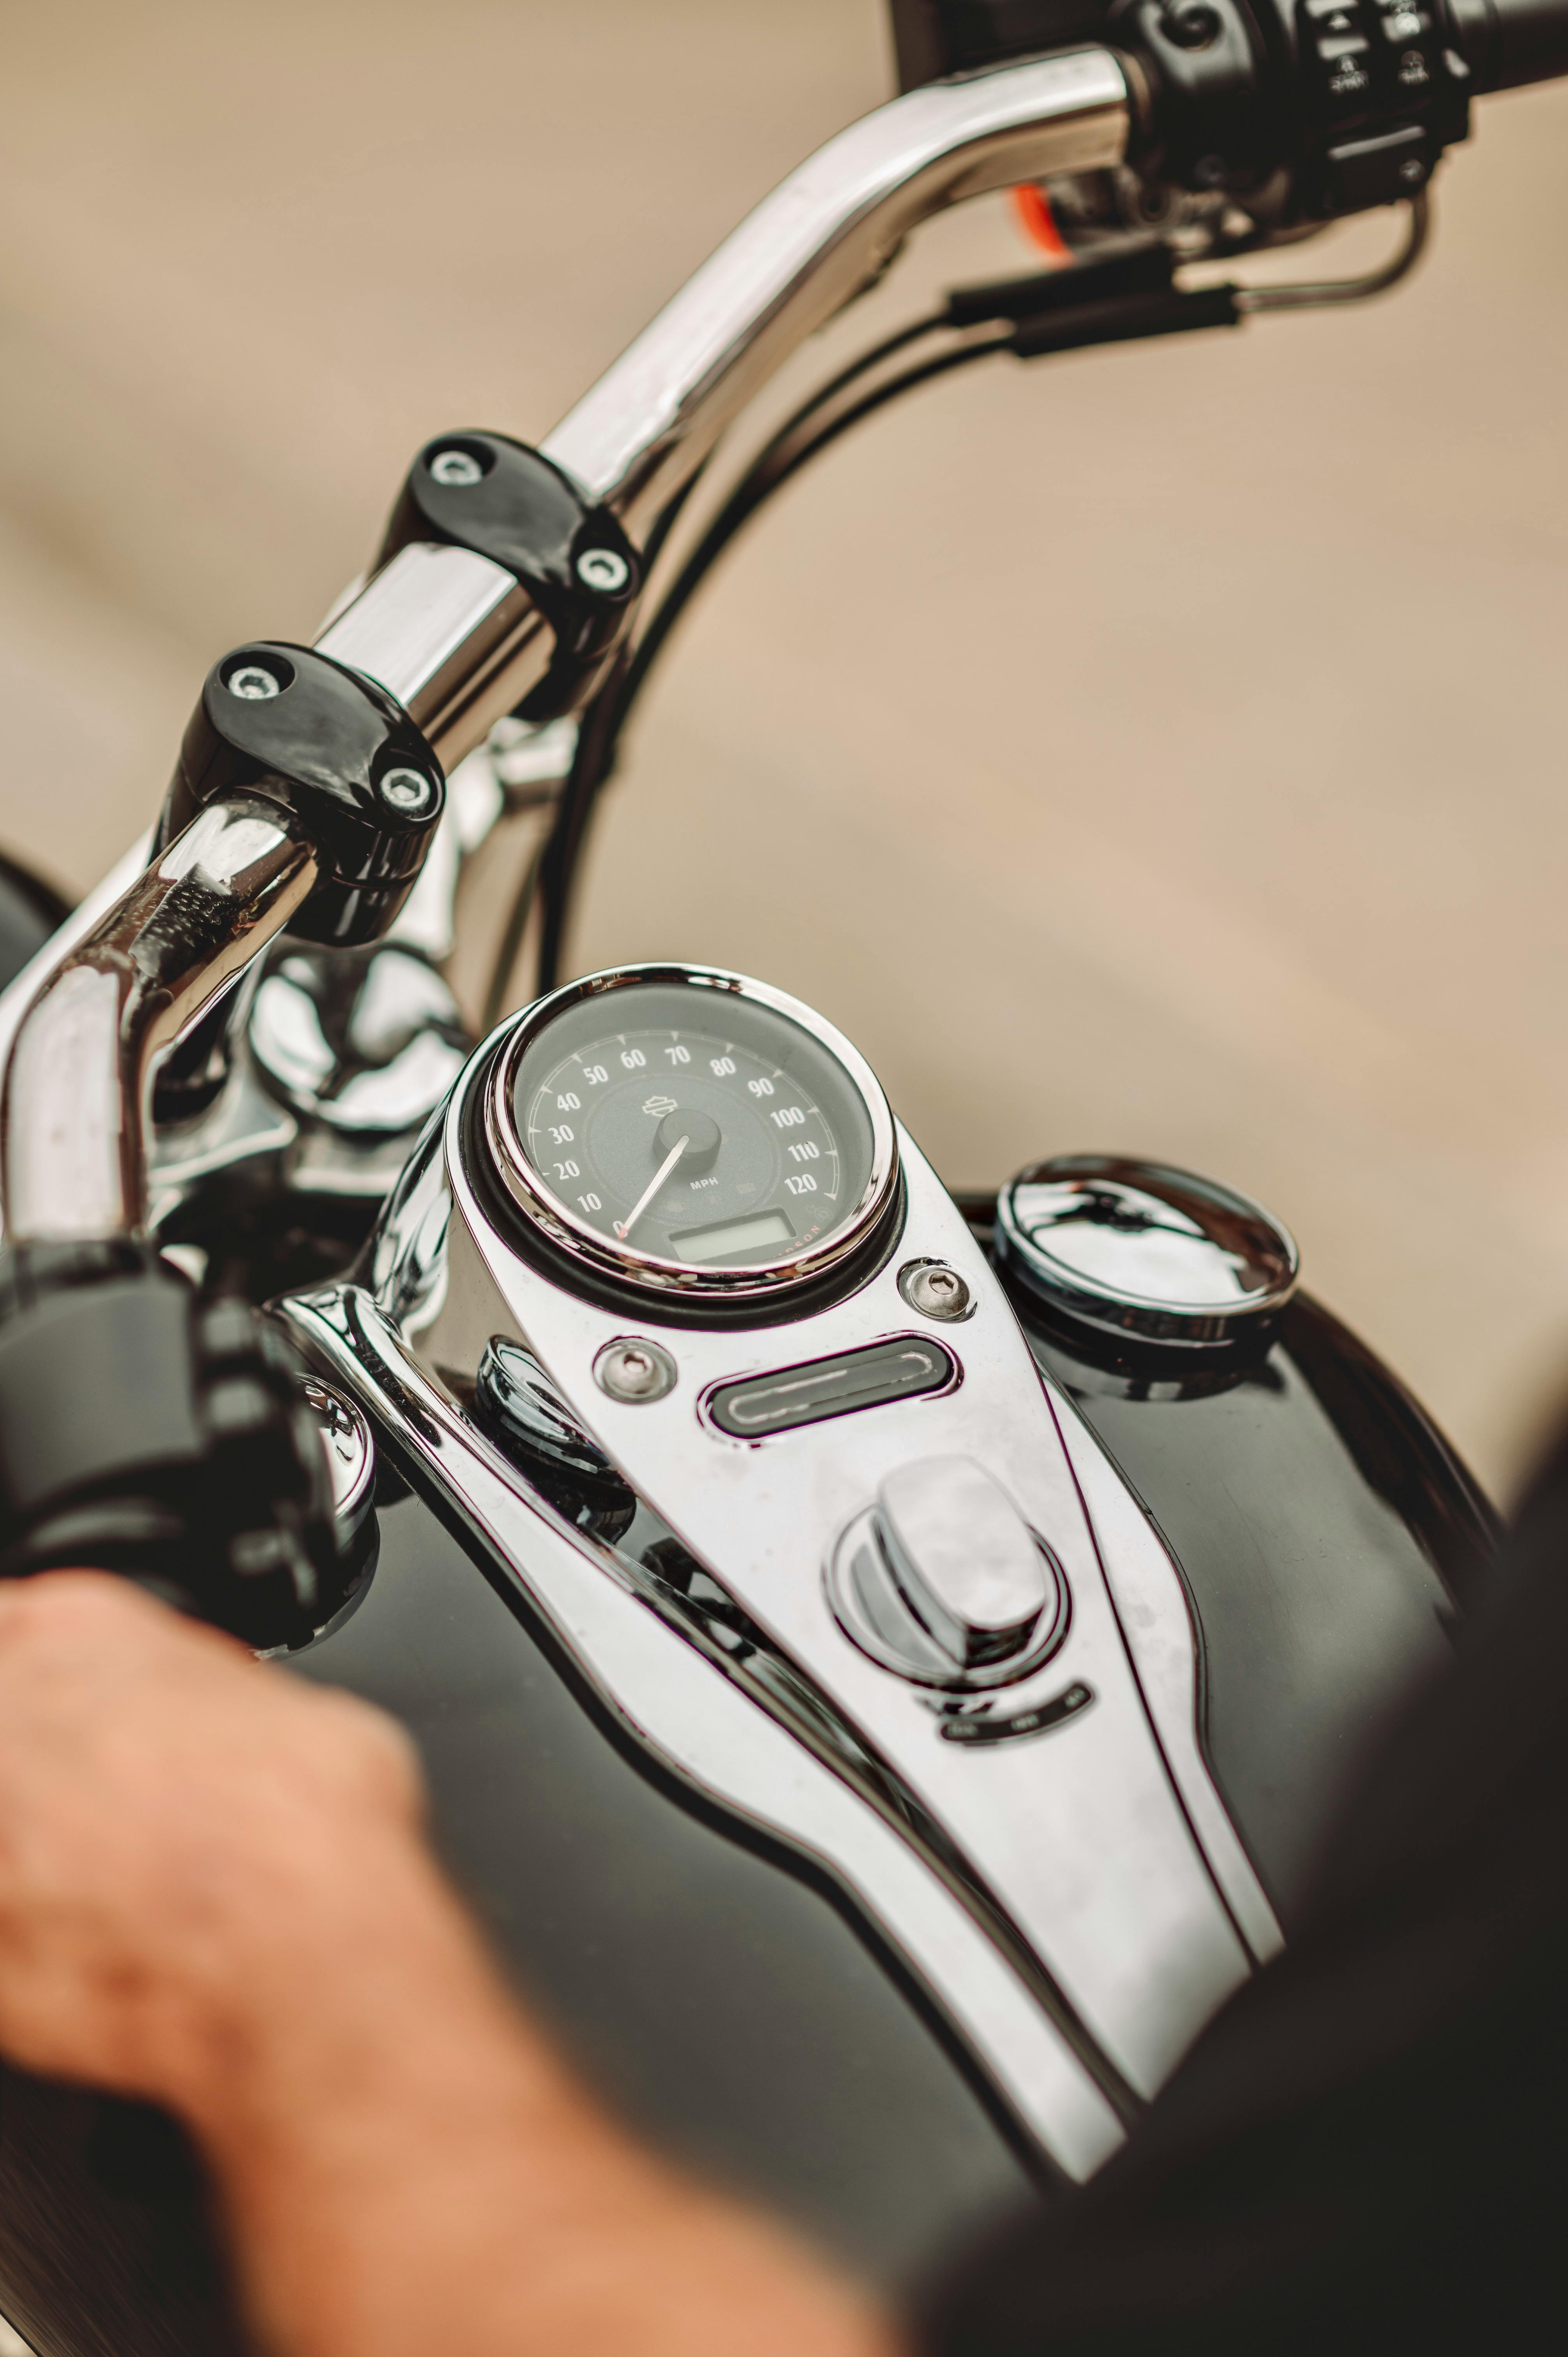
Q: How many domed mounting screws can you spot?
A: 2